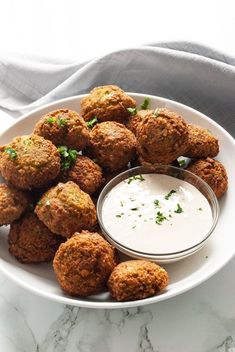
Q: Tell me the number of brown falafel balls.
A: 13